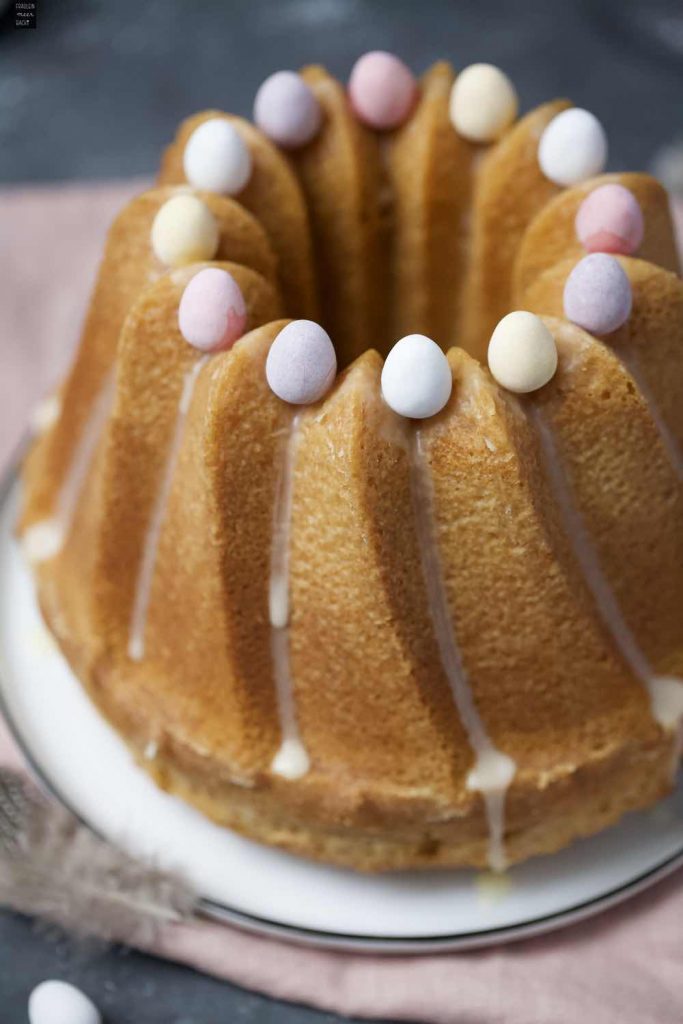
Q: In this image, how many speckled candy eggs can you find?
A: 13